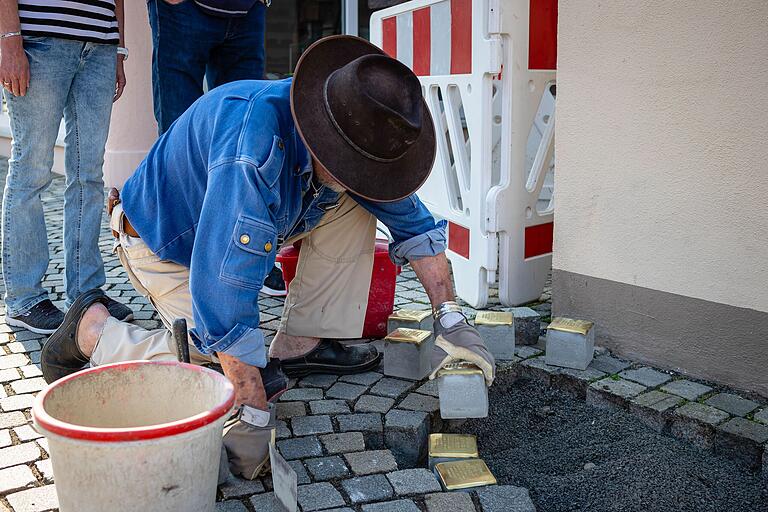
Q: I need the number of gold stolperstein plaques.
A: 7